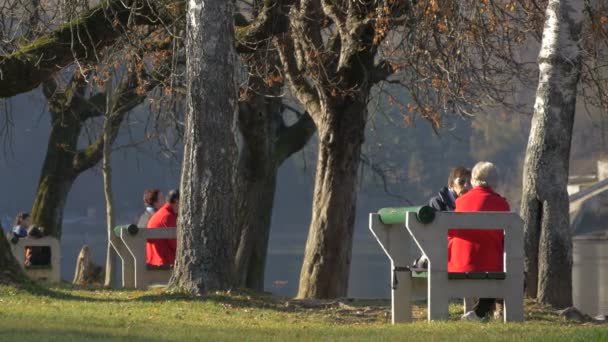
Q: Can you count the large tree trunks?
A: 5